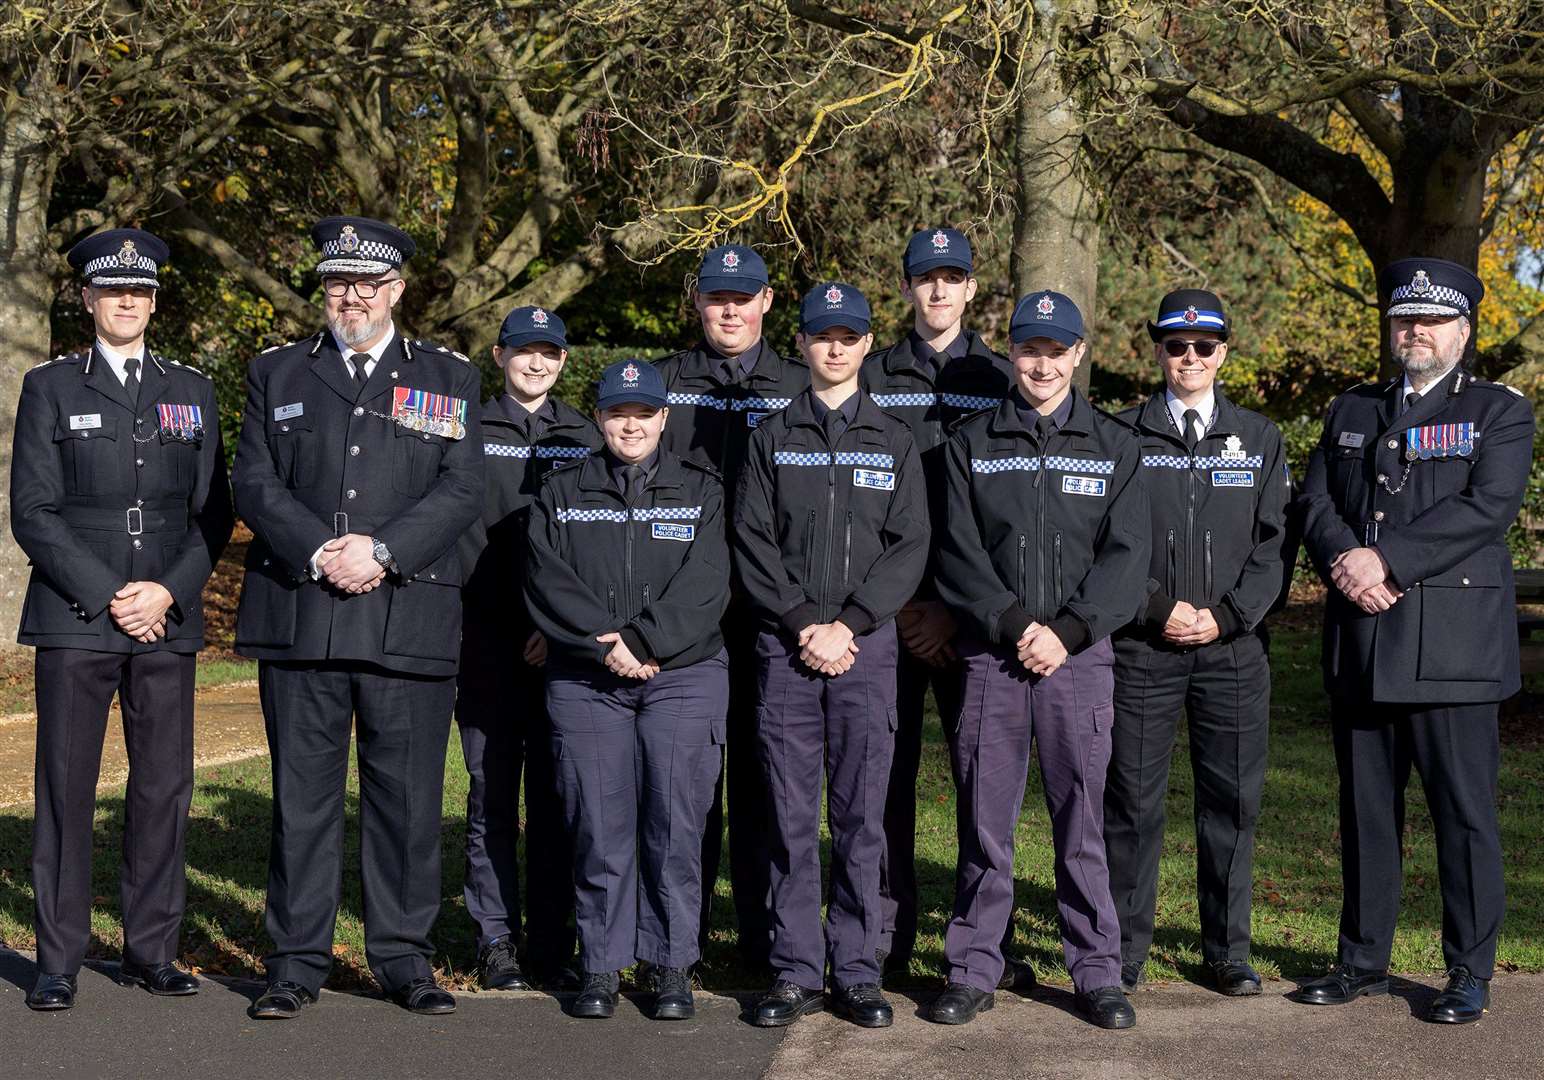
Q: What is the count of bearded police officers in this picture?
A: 2